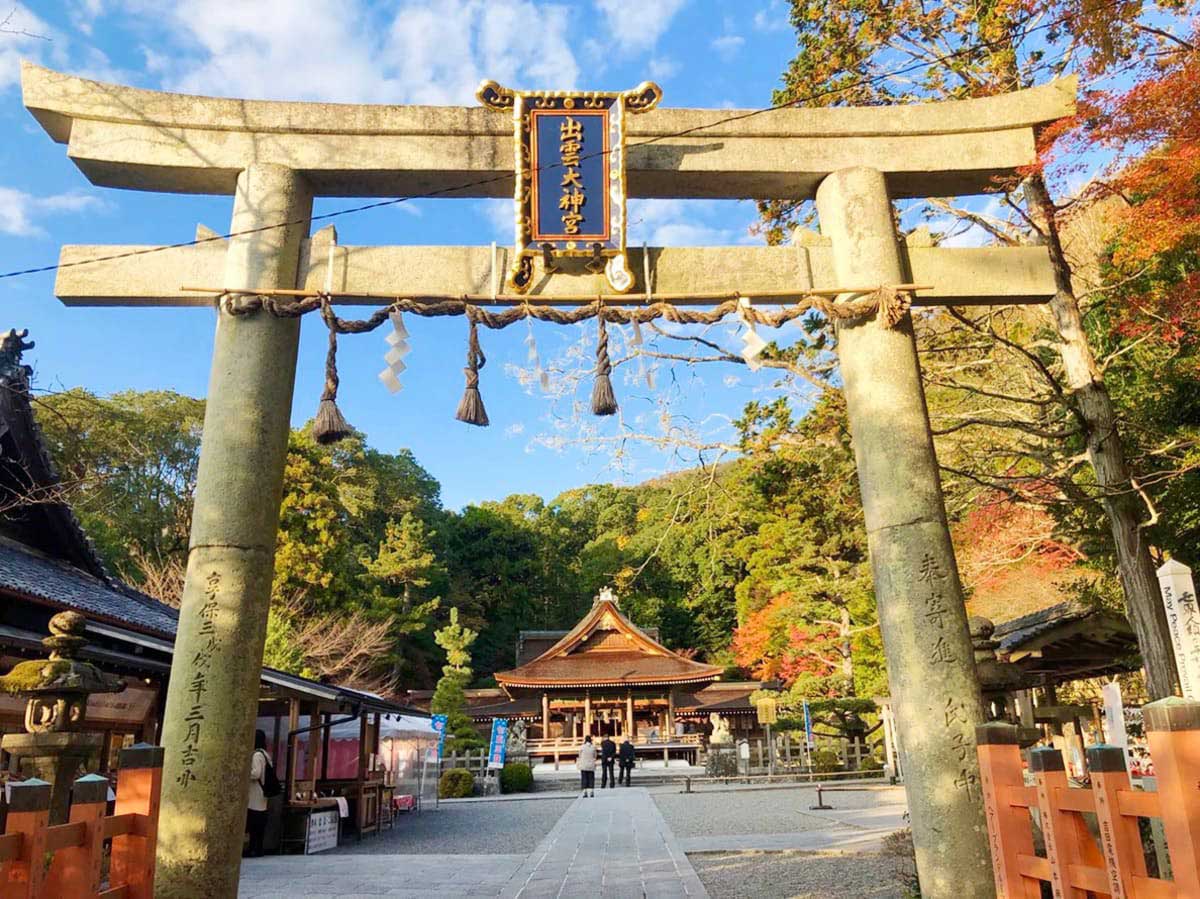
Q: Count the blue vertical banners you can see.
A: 3